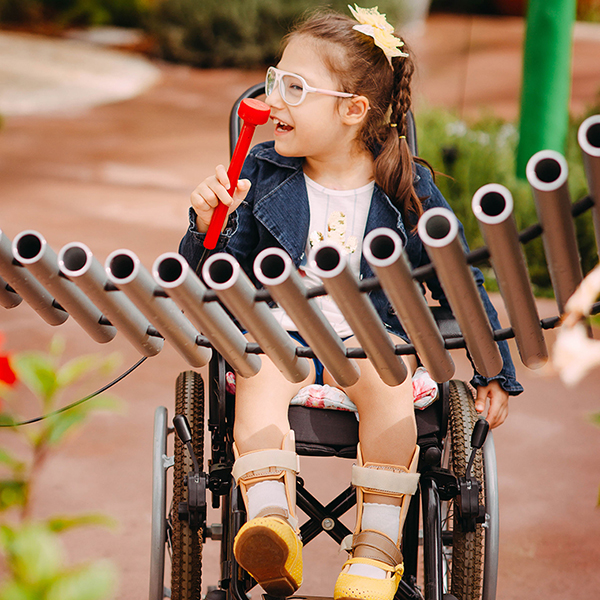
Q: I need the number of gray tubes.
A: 14